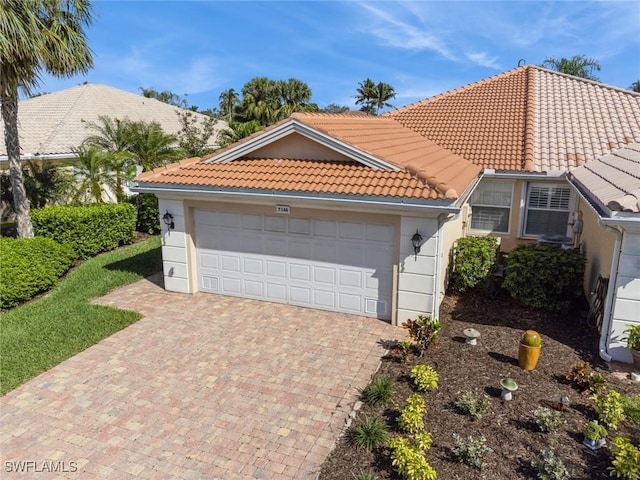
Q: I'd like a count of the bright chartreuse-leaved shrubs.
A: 5